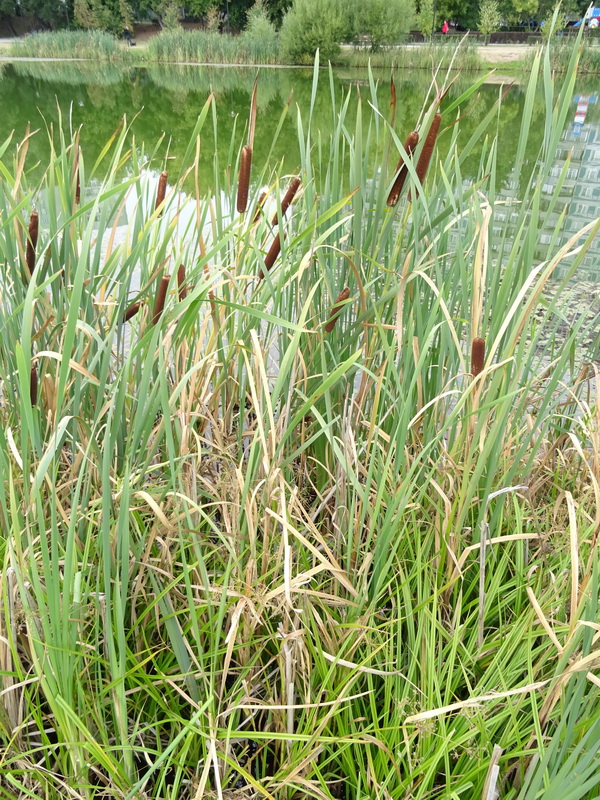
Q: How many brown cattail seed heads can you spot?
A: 15